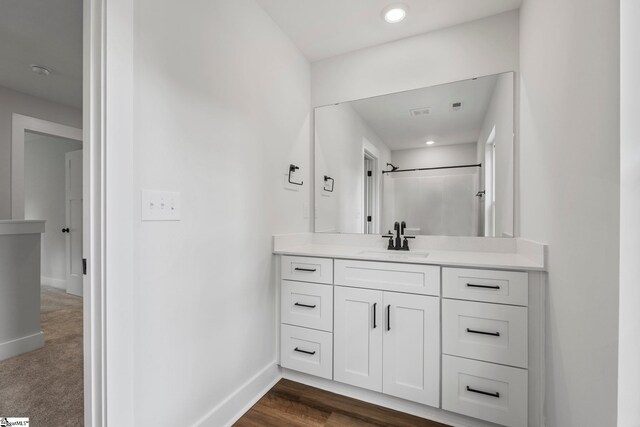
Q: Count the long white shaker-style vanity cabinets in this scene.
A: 2